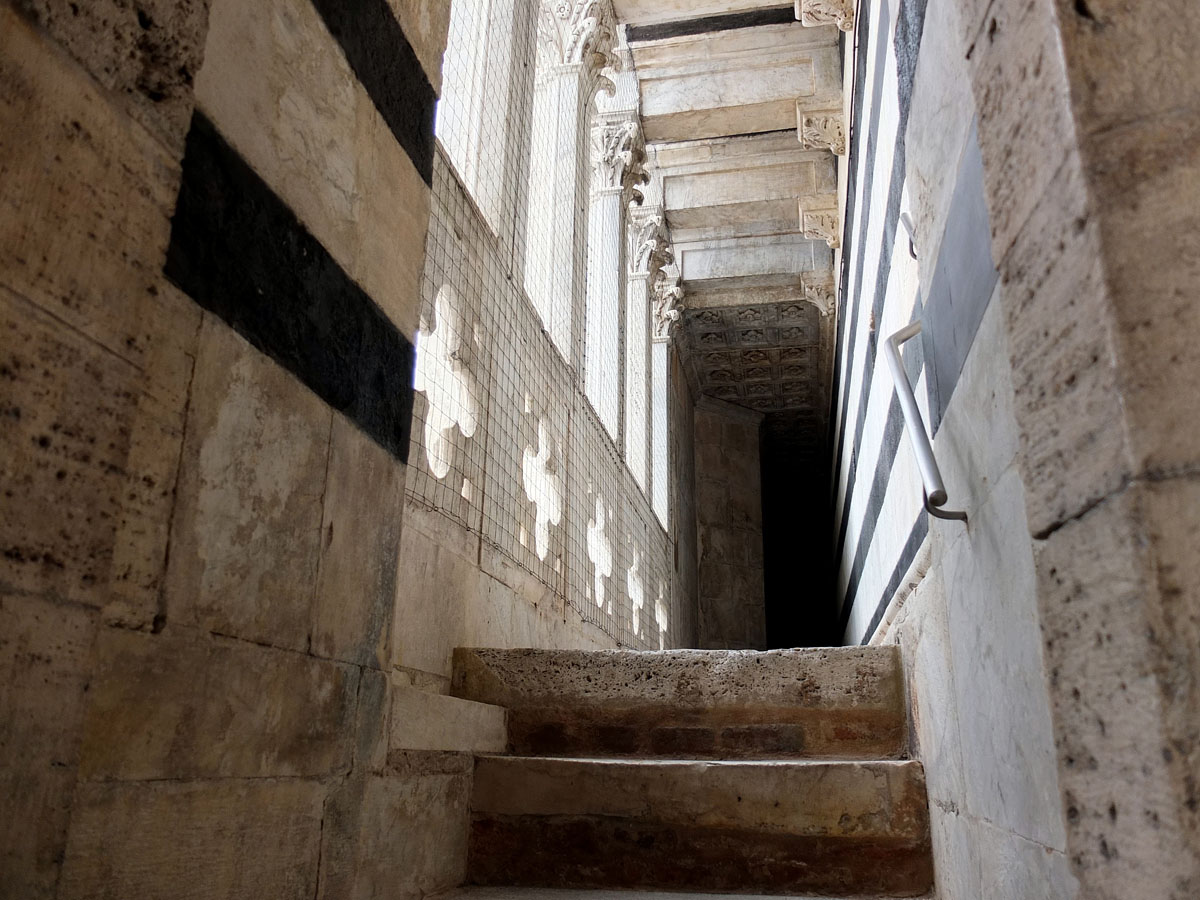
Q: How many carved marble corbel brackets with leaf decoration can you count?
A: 4